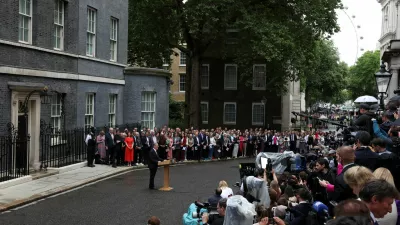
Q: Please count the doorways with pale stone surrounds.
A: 1